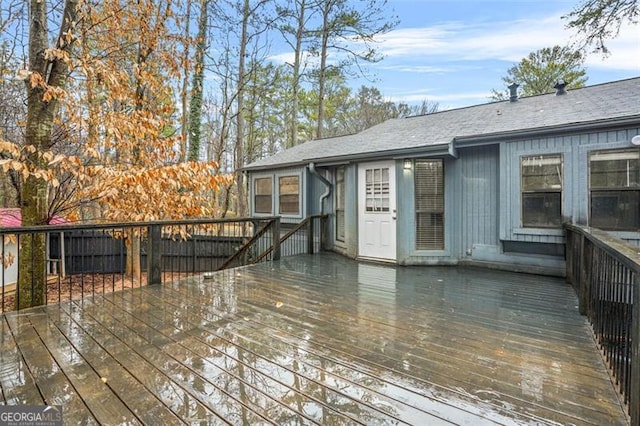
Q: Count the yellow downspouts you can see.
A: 0